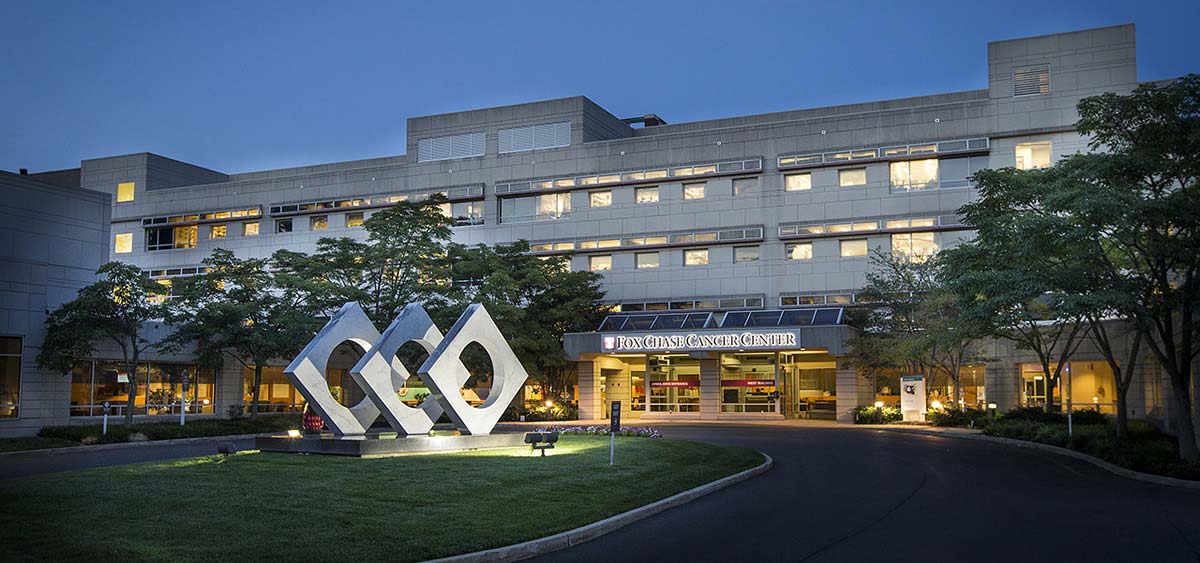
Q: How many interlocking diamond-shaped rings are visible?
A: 3